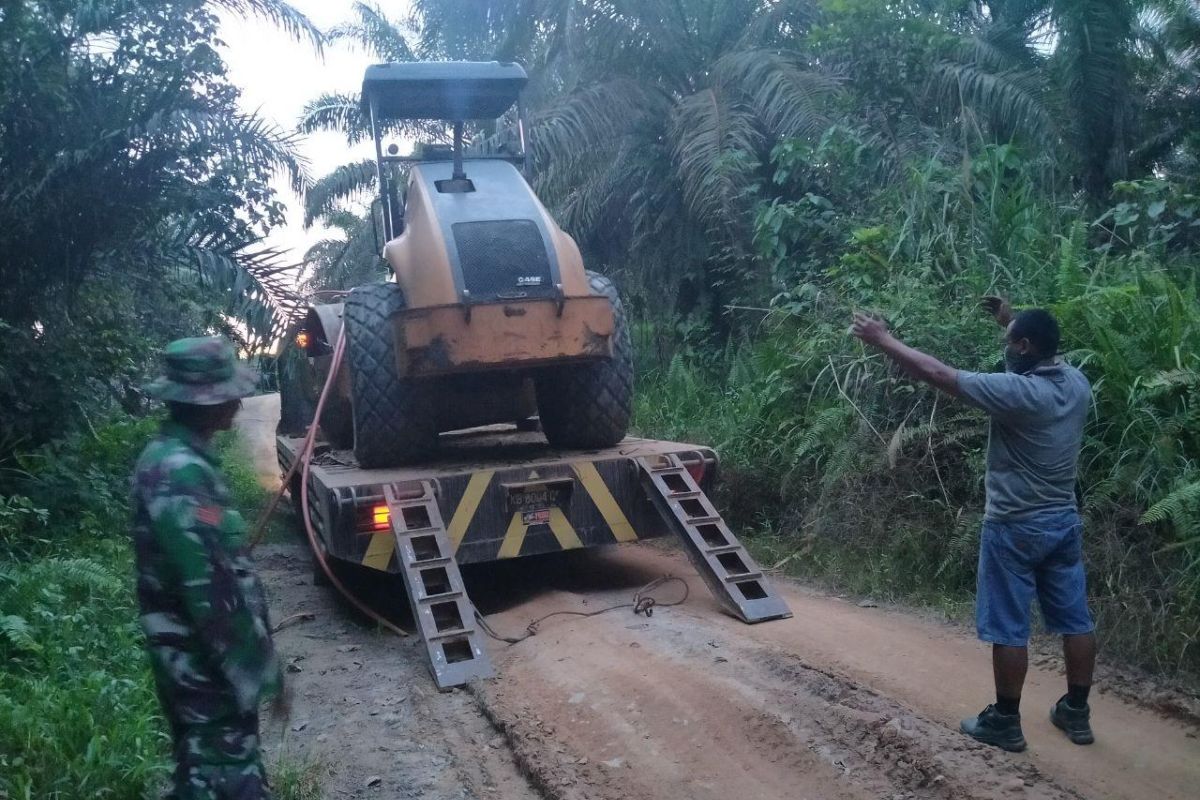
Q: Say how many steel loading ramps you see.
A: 2